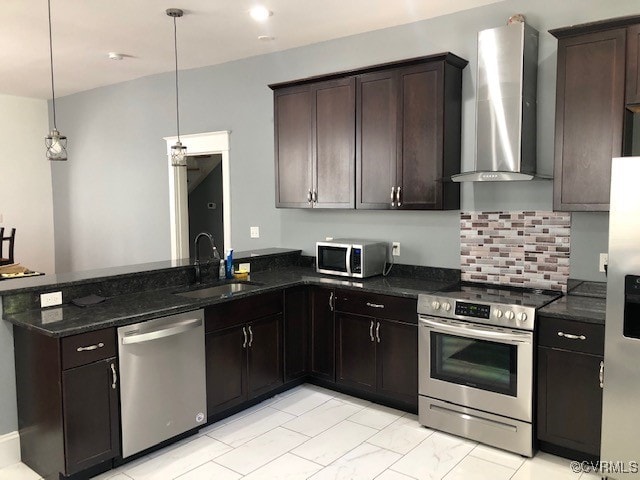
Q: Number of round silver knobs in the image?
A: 5